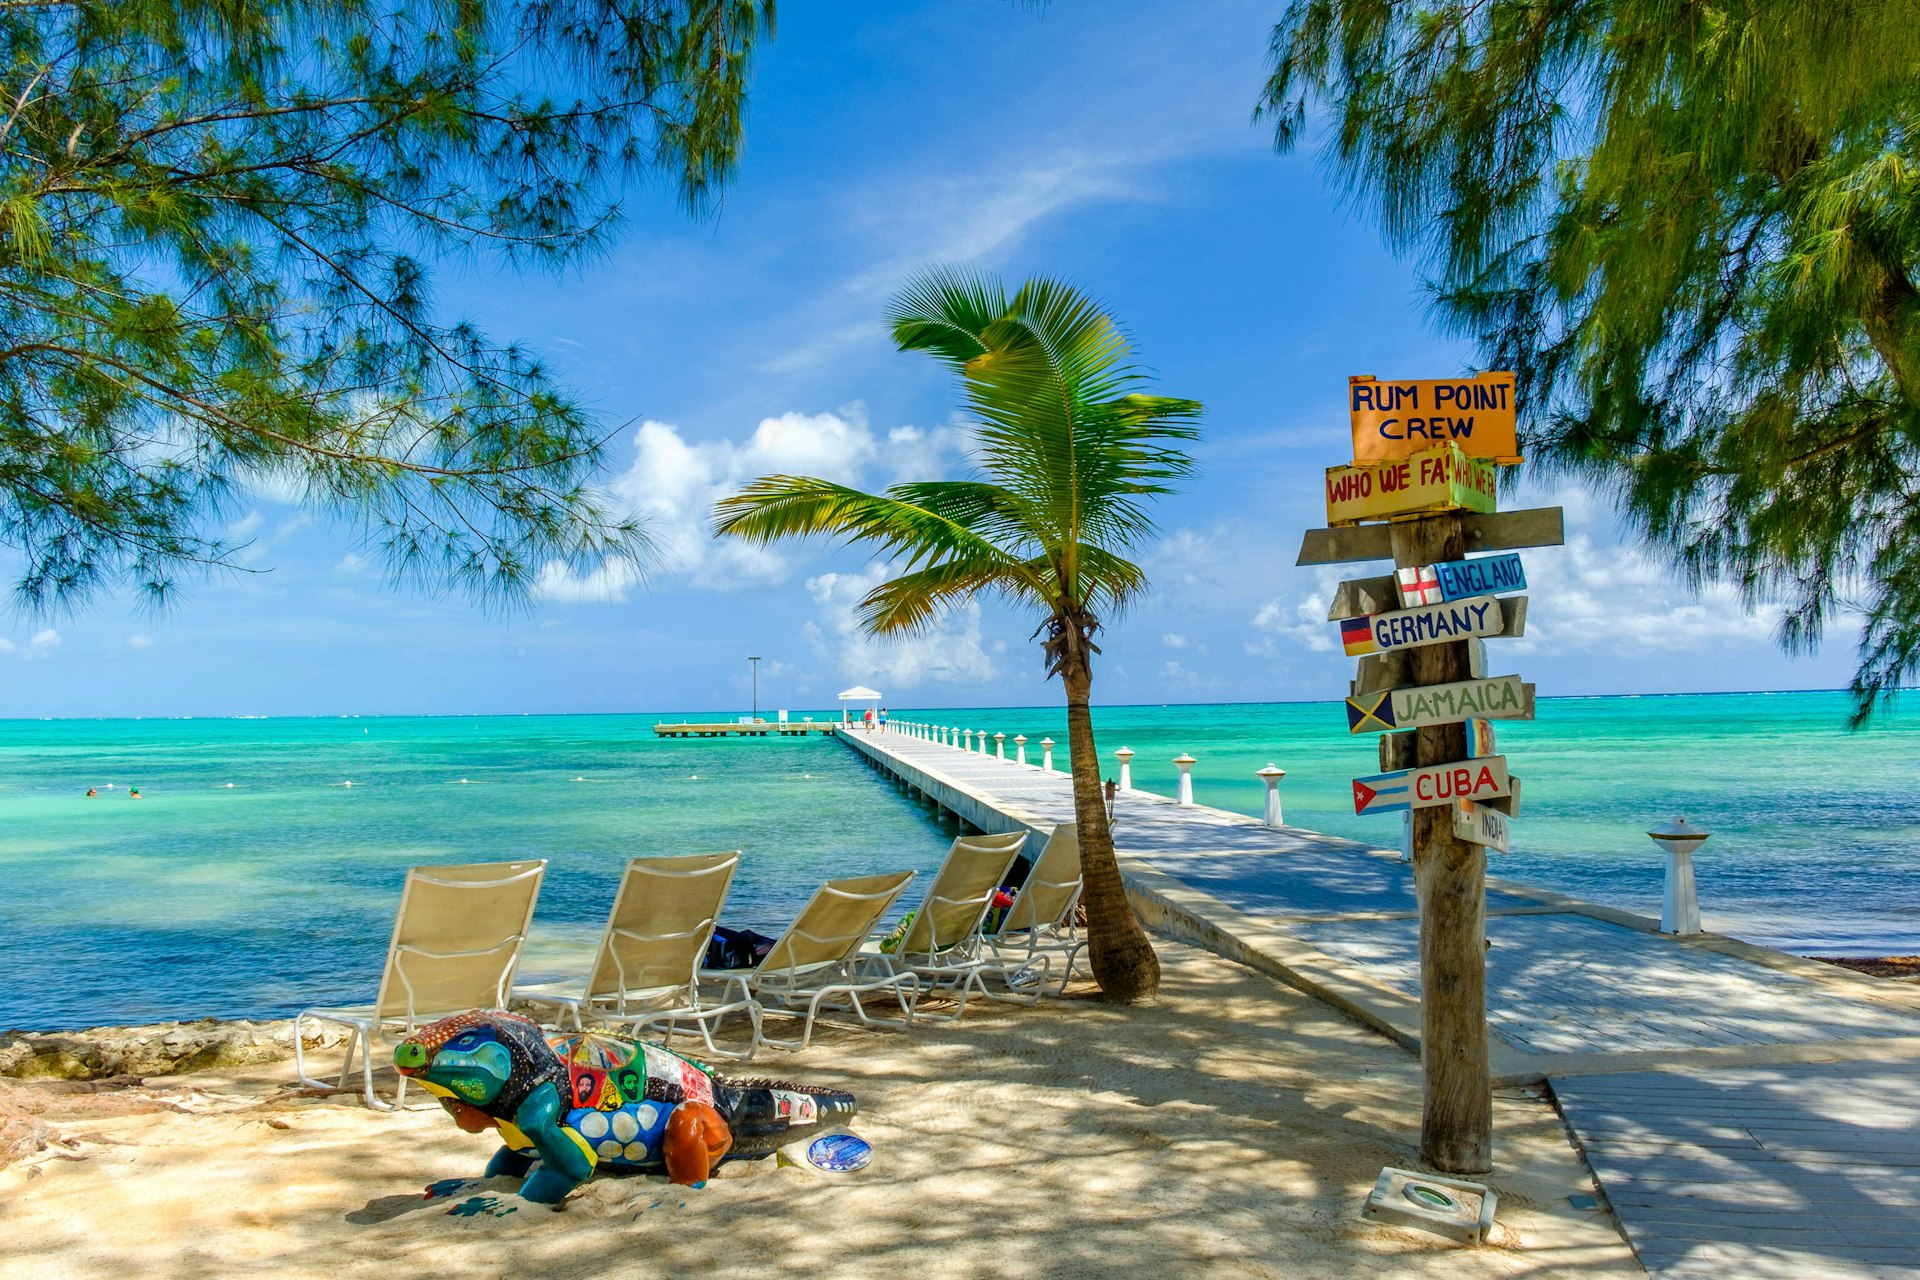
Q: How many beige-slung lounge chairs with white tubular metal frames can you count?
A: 5